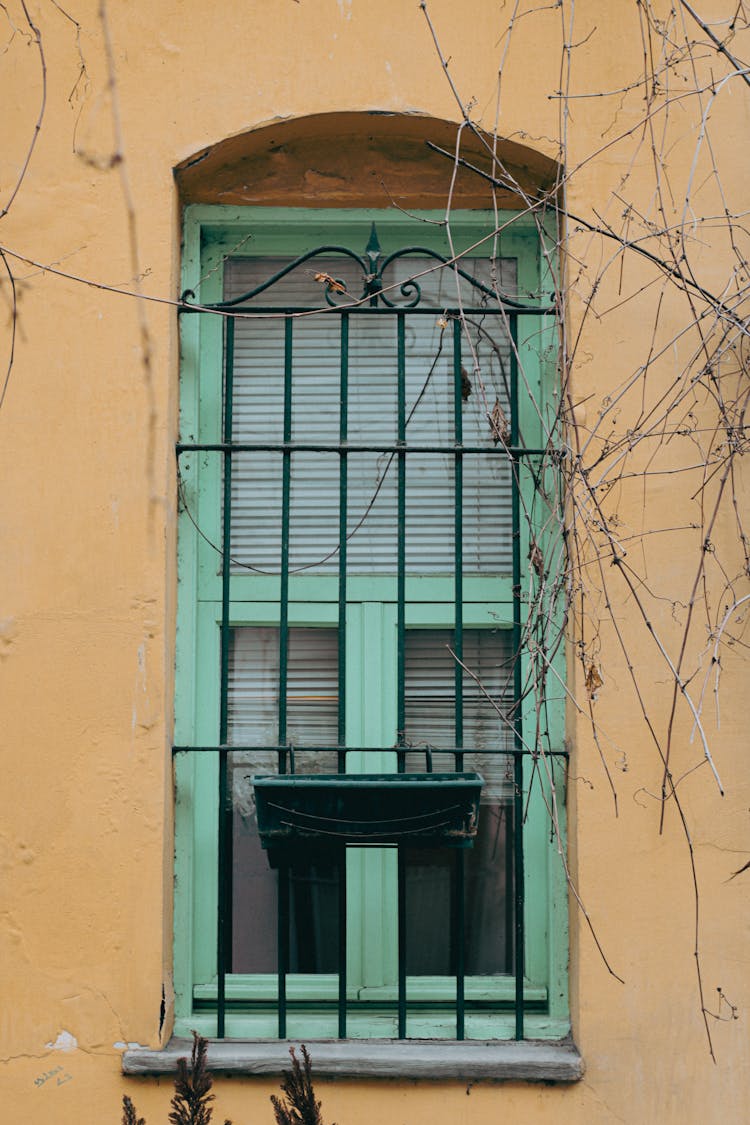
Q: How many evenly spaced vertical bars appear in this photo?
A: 6